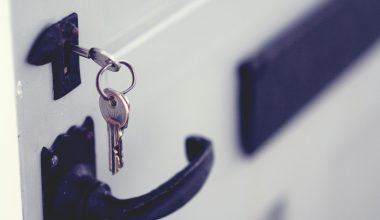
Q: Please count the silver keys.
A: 3